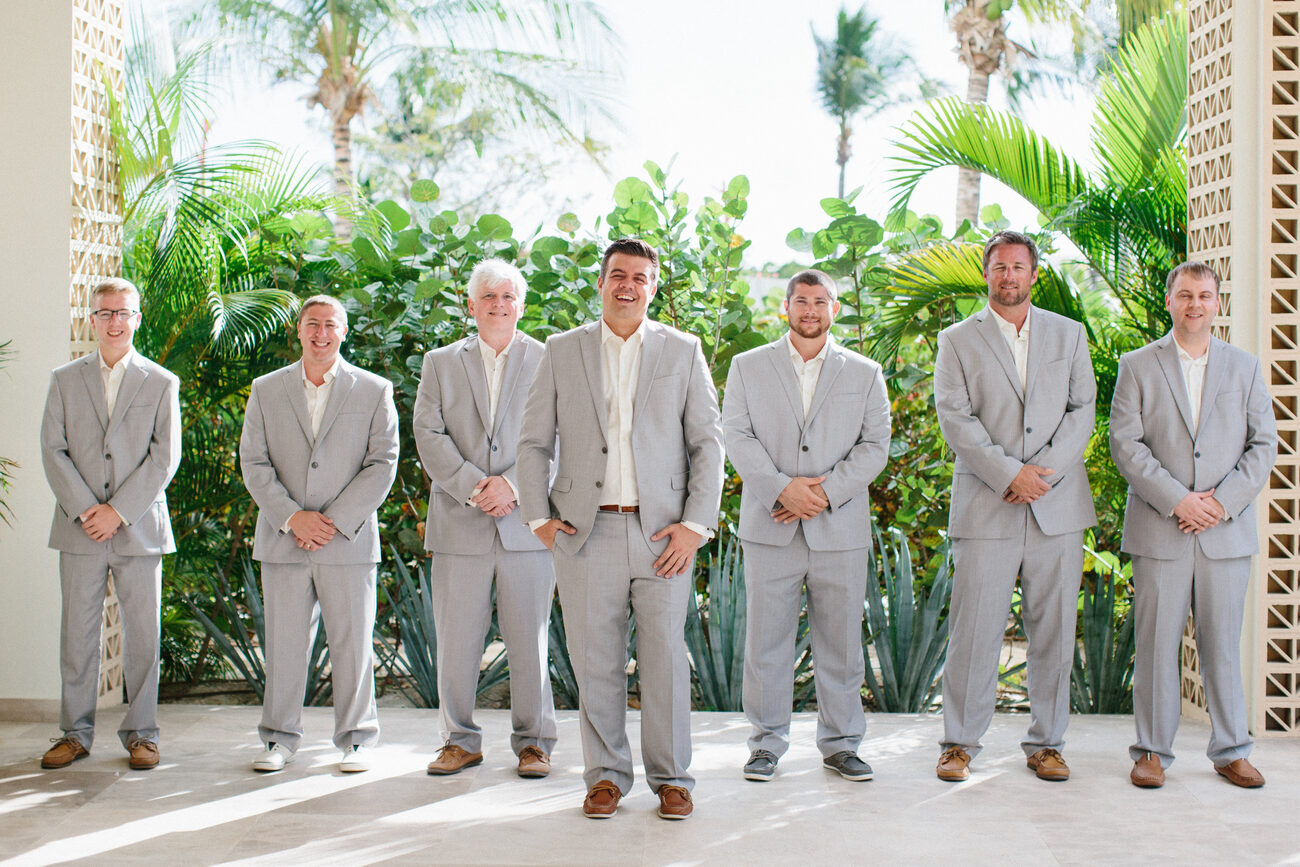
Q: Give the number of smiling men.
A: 7